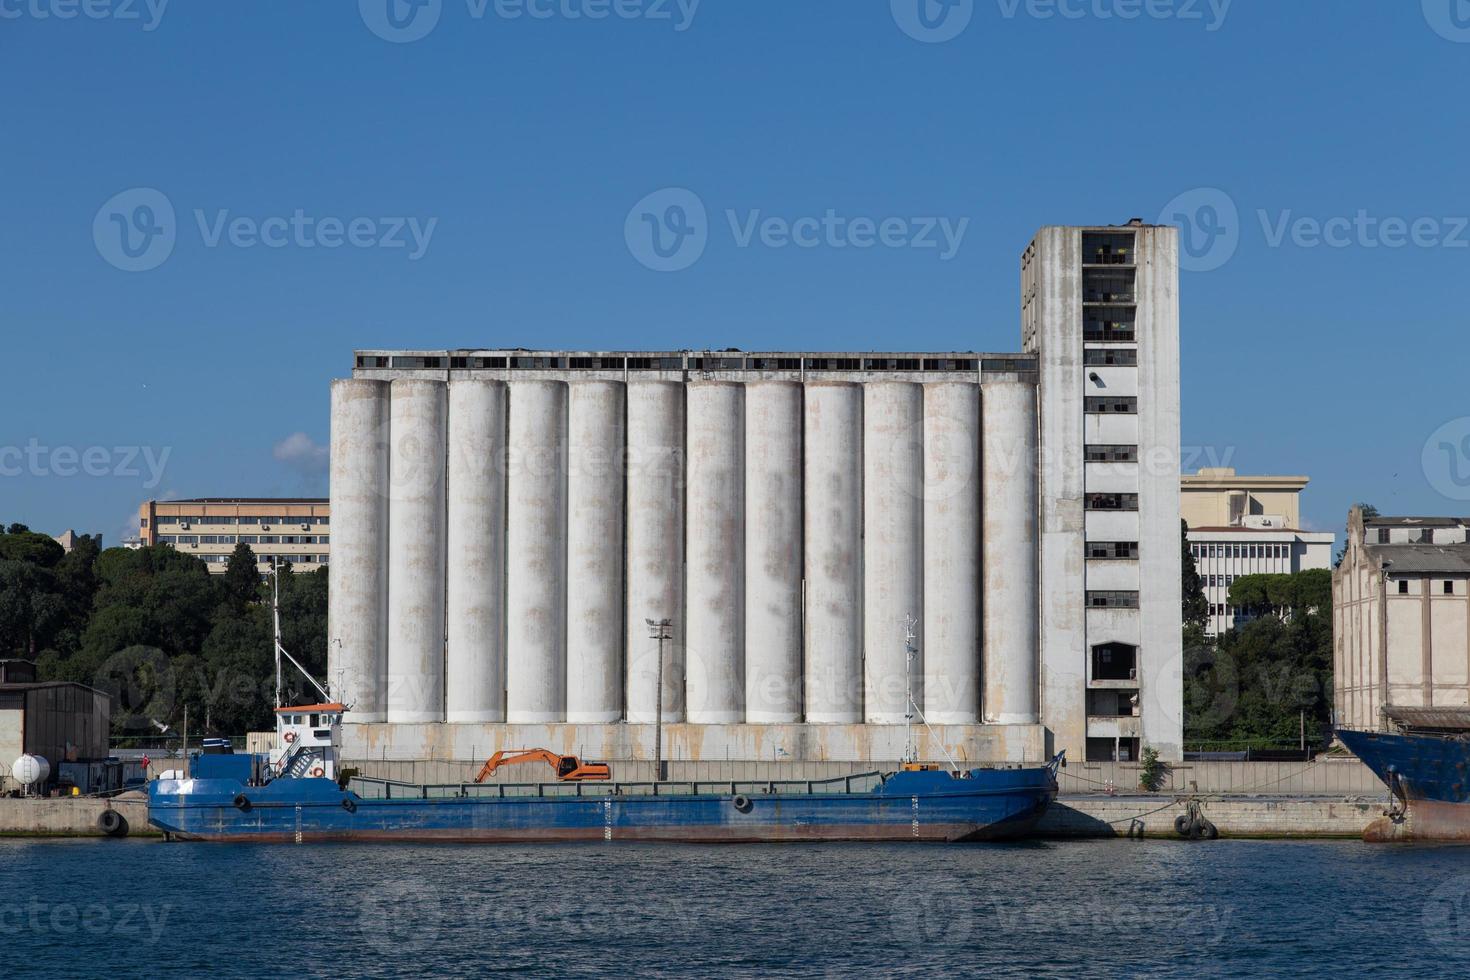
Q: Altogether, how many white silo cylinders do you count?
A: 12